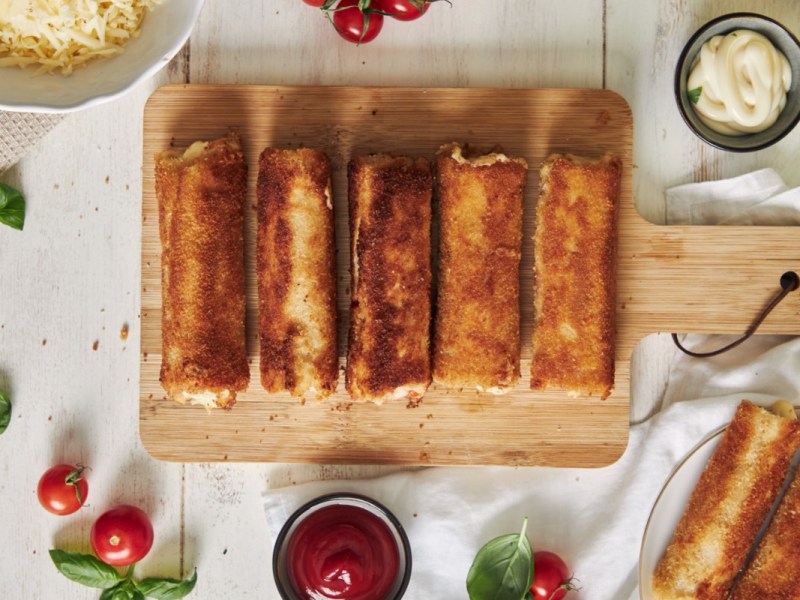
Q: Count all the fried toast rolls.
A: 7